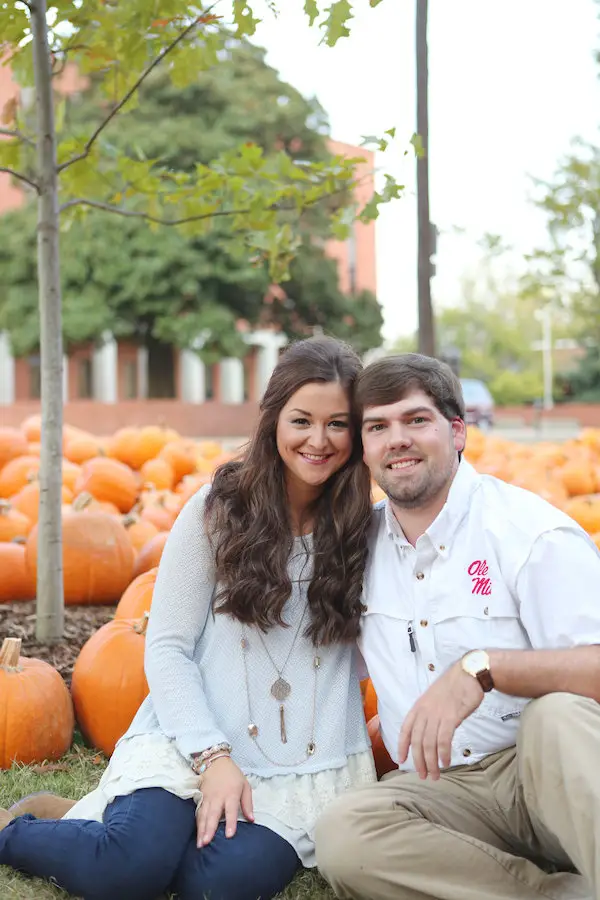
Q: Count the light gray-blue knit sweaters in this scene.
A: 1